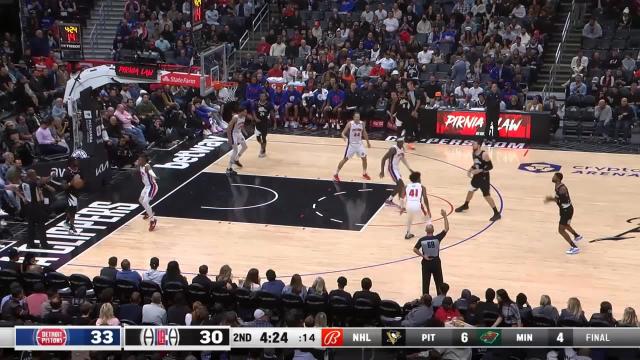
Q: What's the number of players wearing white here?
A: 5